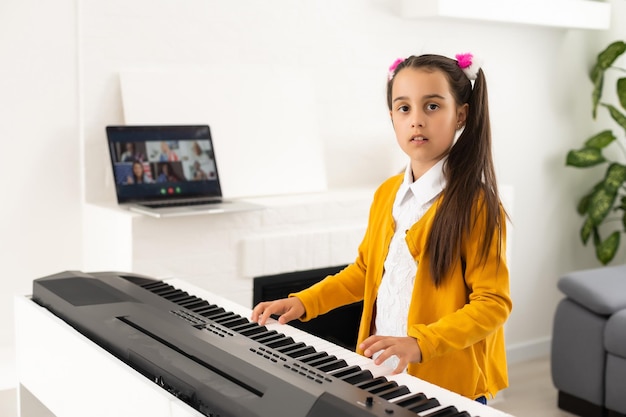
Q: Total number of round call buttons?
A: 3